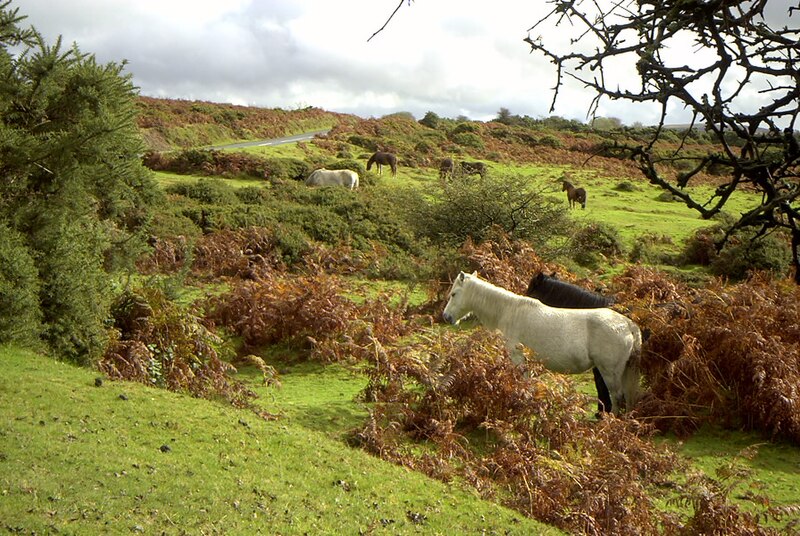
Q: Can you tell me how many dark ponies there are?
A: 5